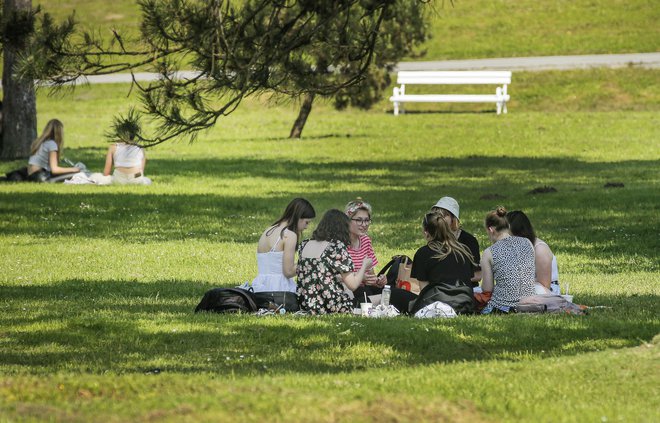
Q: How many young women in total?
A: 9